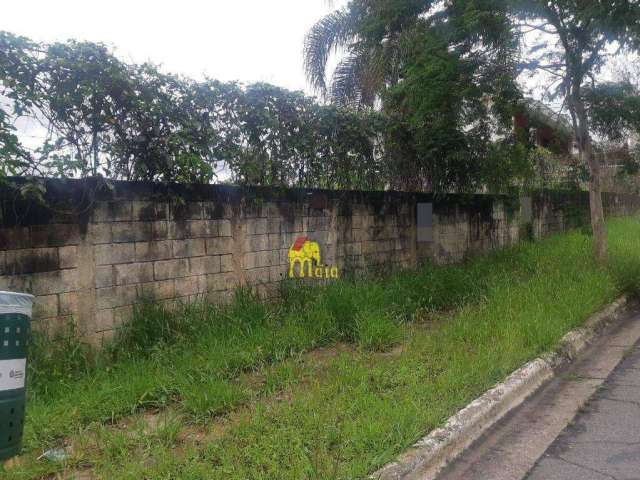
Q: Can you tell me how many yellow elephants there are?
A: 1